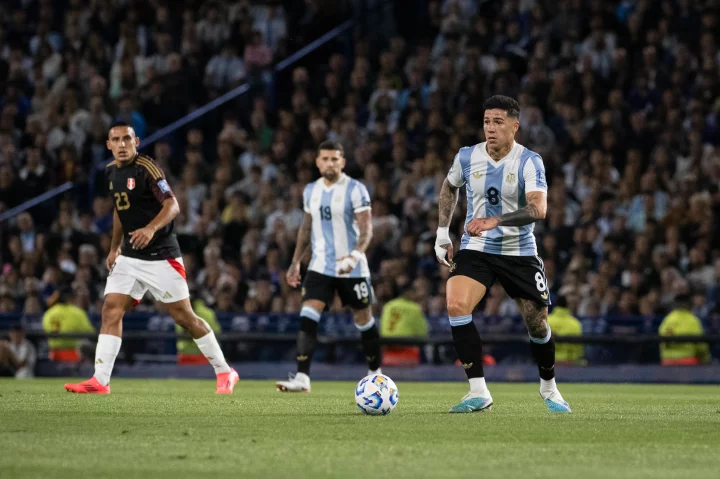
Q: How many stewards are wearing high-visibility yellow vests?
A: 5